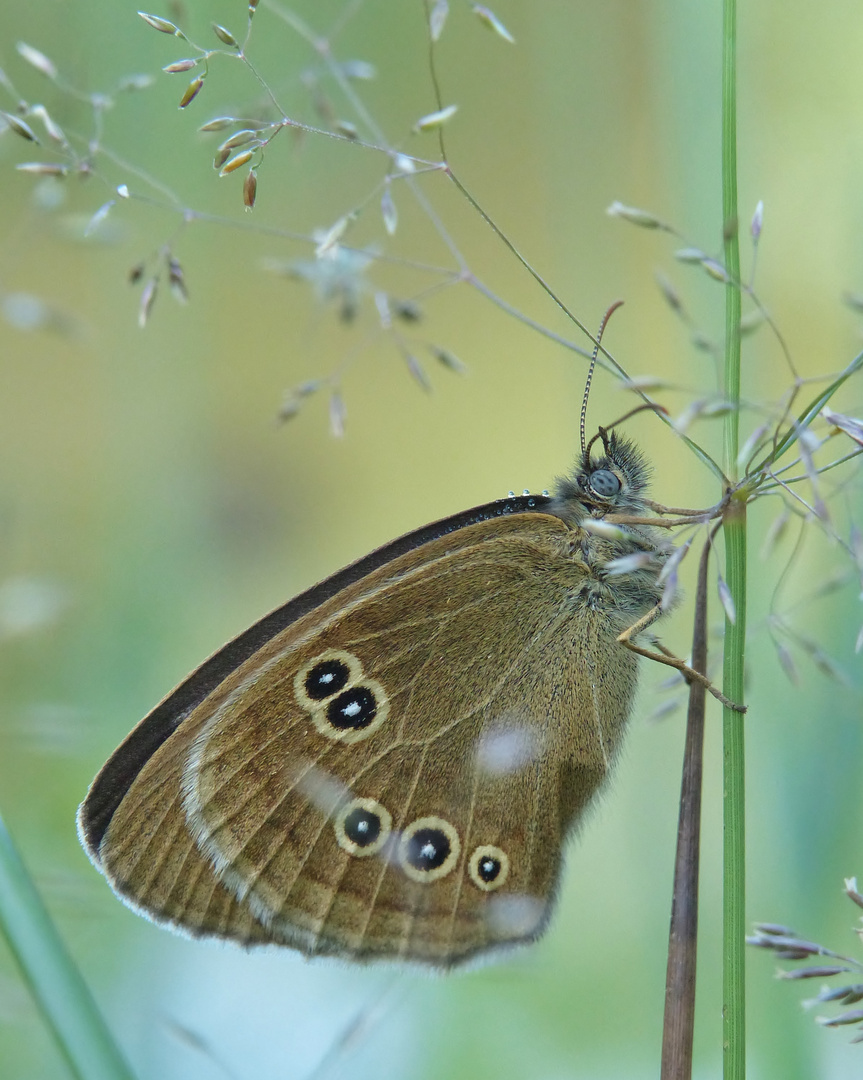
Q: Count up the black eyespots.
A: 5